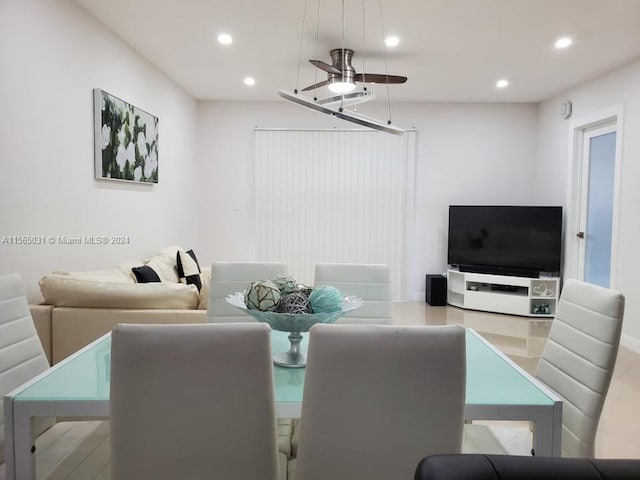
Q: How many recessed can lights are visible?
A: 5